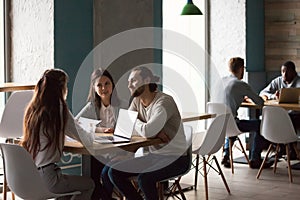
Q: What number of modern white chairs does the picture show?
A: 6